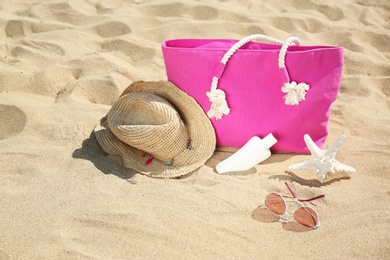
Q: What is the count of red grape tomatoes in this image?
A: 0